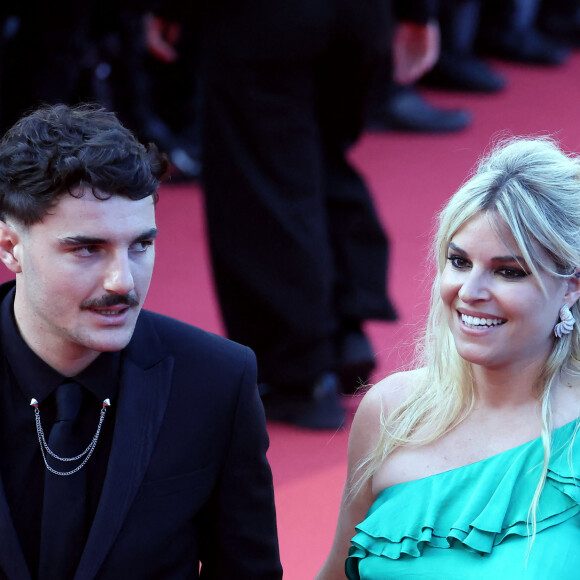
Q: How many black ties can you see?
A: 1